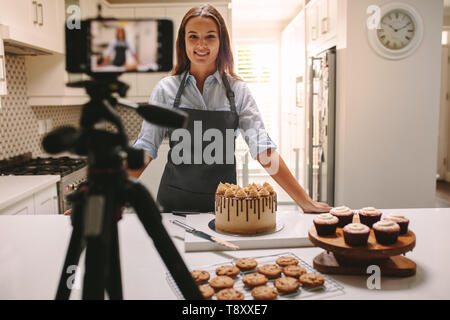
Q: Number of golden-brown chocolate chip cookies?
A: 13